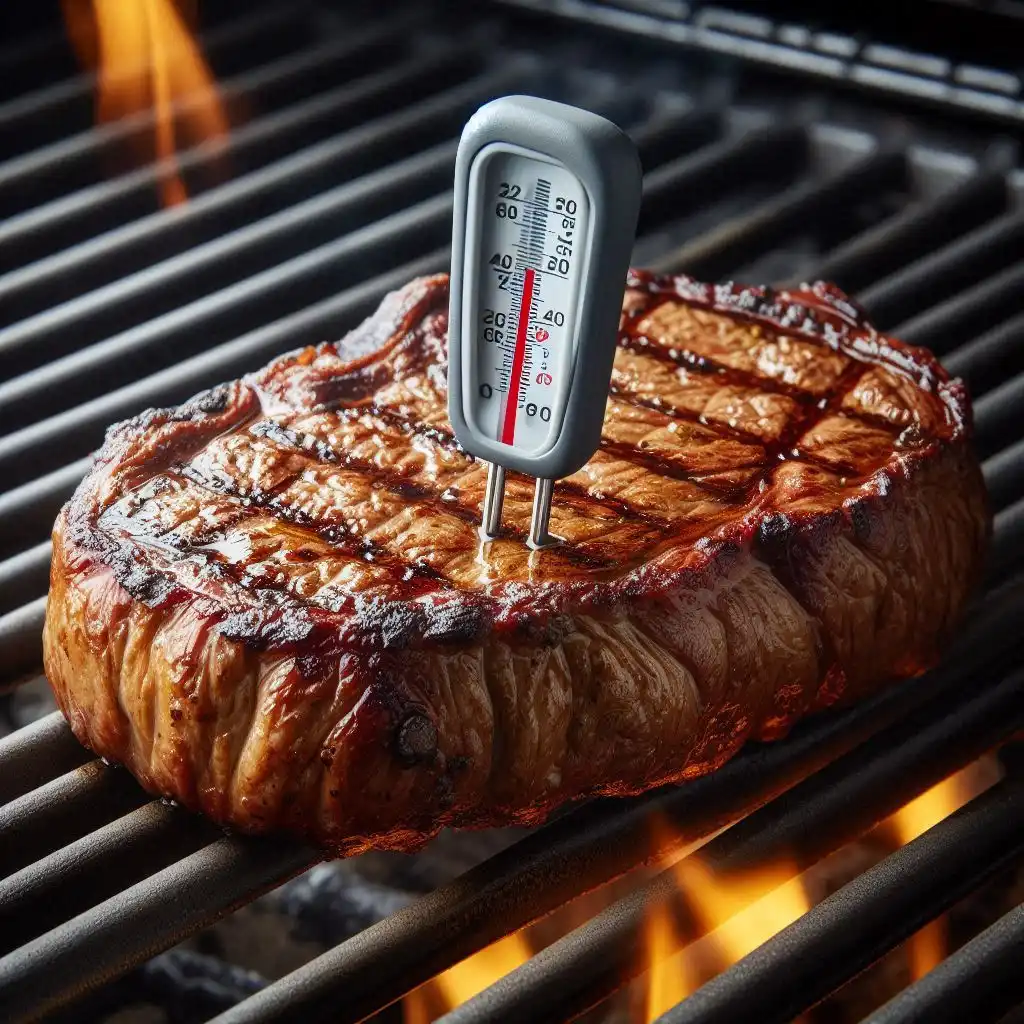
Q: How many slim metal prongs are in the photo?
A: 2